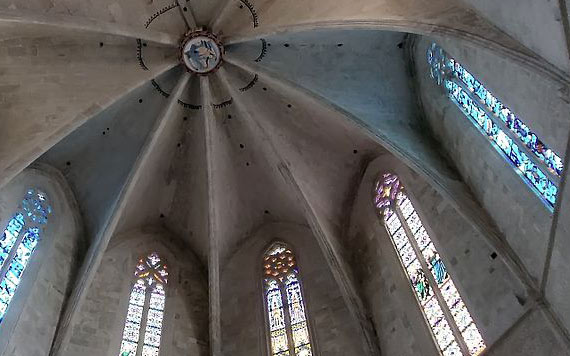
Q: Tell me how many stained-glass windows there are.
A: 5